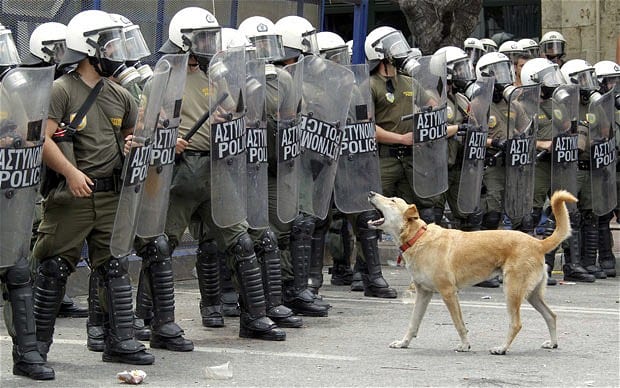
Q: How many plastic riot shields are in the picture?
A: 13